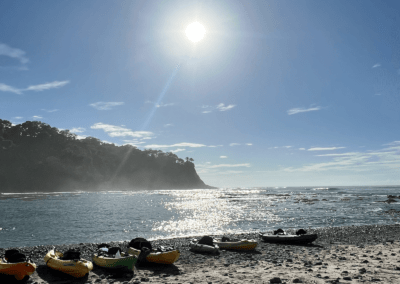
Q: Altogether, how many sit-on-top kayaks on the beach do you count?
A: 7